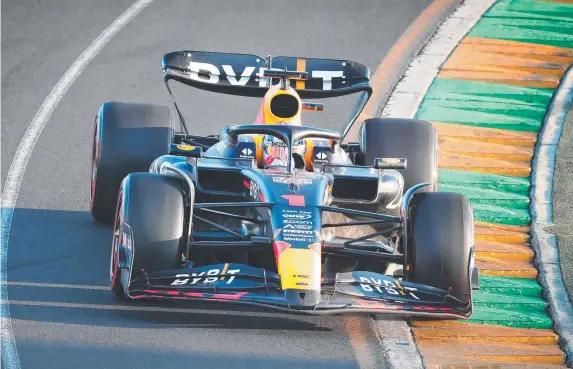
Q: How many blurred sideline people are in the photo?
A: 0